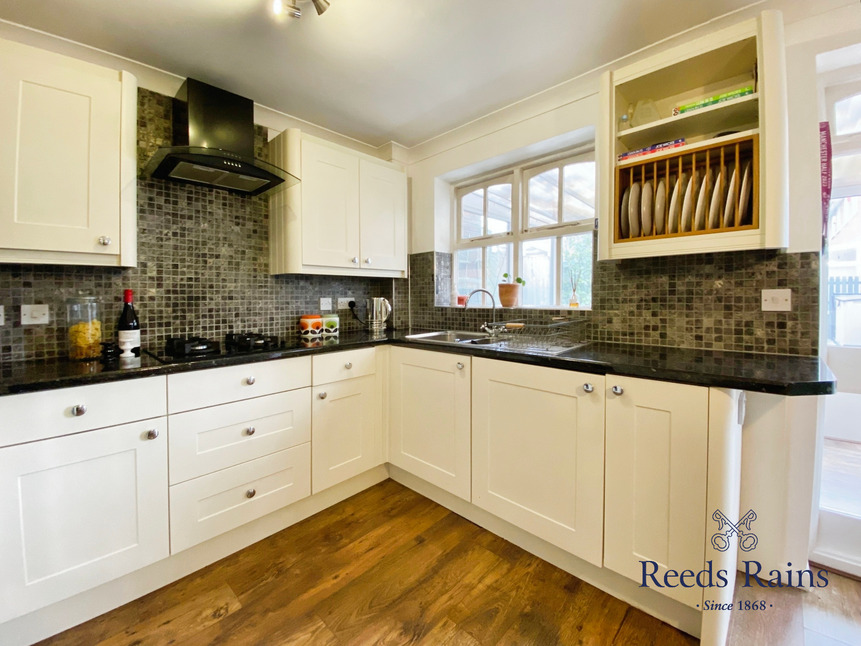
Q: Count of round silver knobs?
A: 13